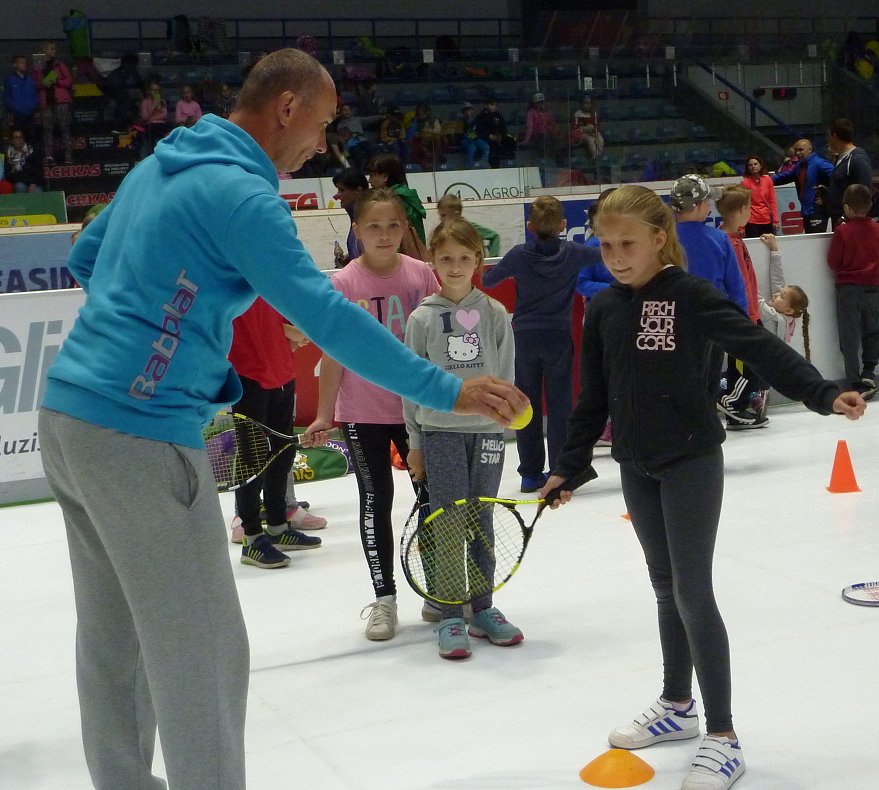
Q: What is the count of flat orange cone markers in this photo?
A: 1